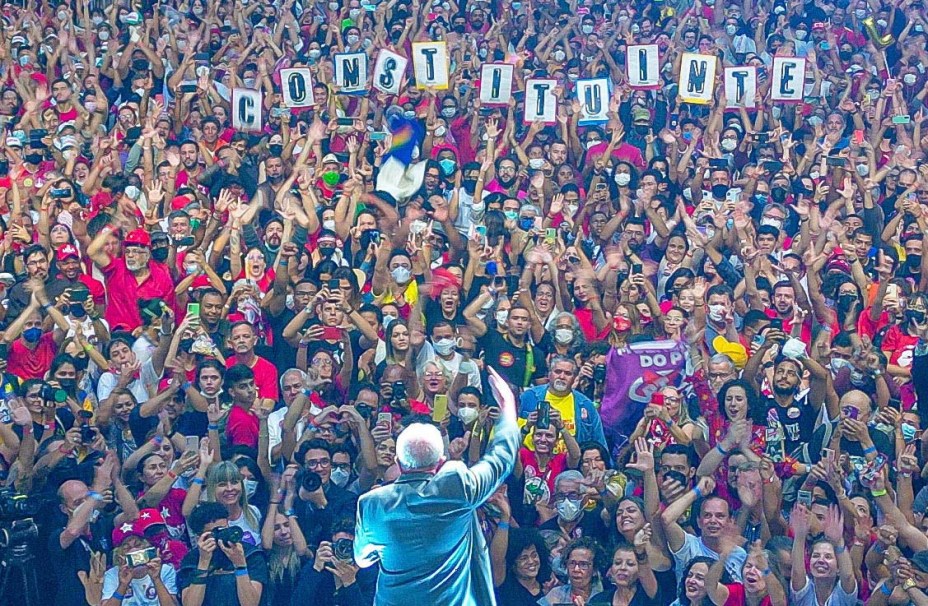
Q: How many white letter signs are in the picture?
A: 12